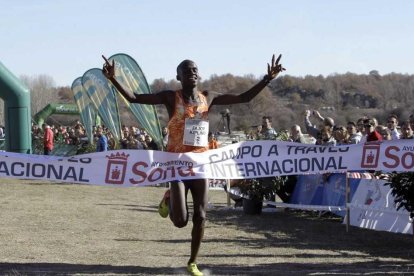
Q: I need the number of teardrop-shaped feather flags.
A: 3